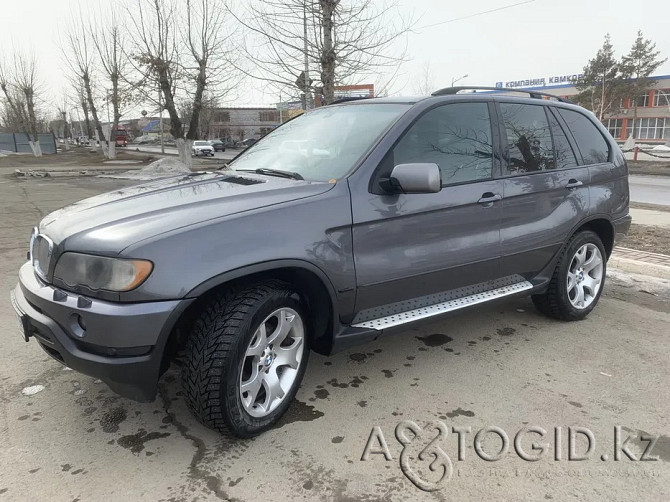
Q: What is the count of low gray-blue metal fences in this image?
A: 1